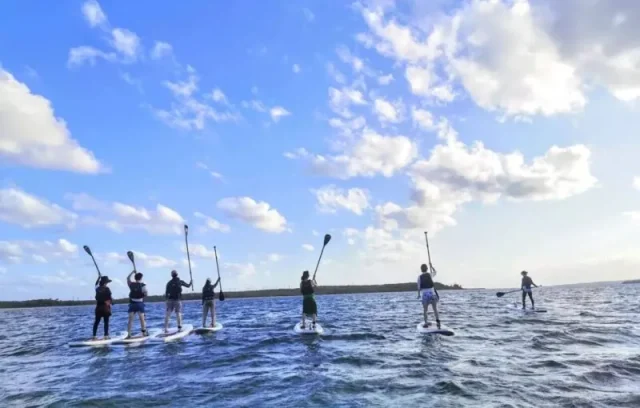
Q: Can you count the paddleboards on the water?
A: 7